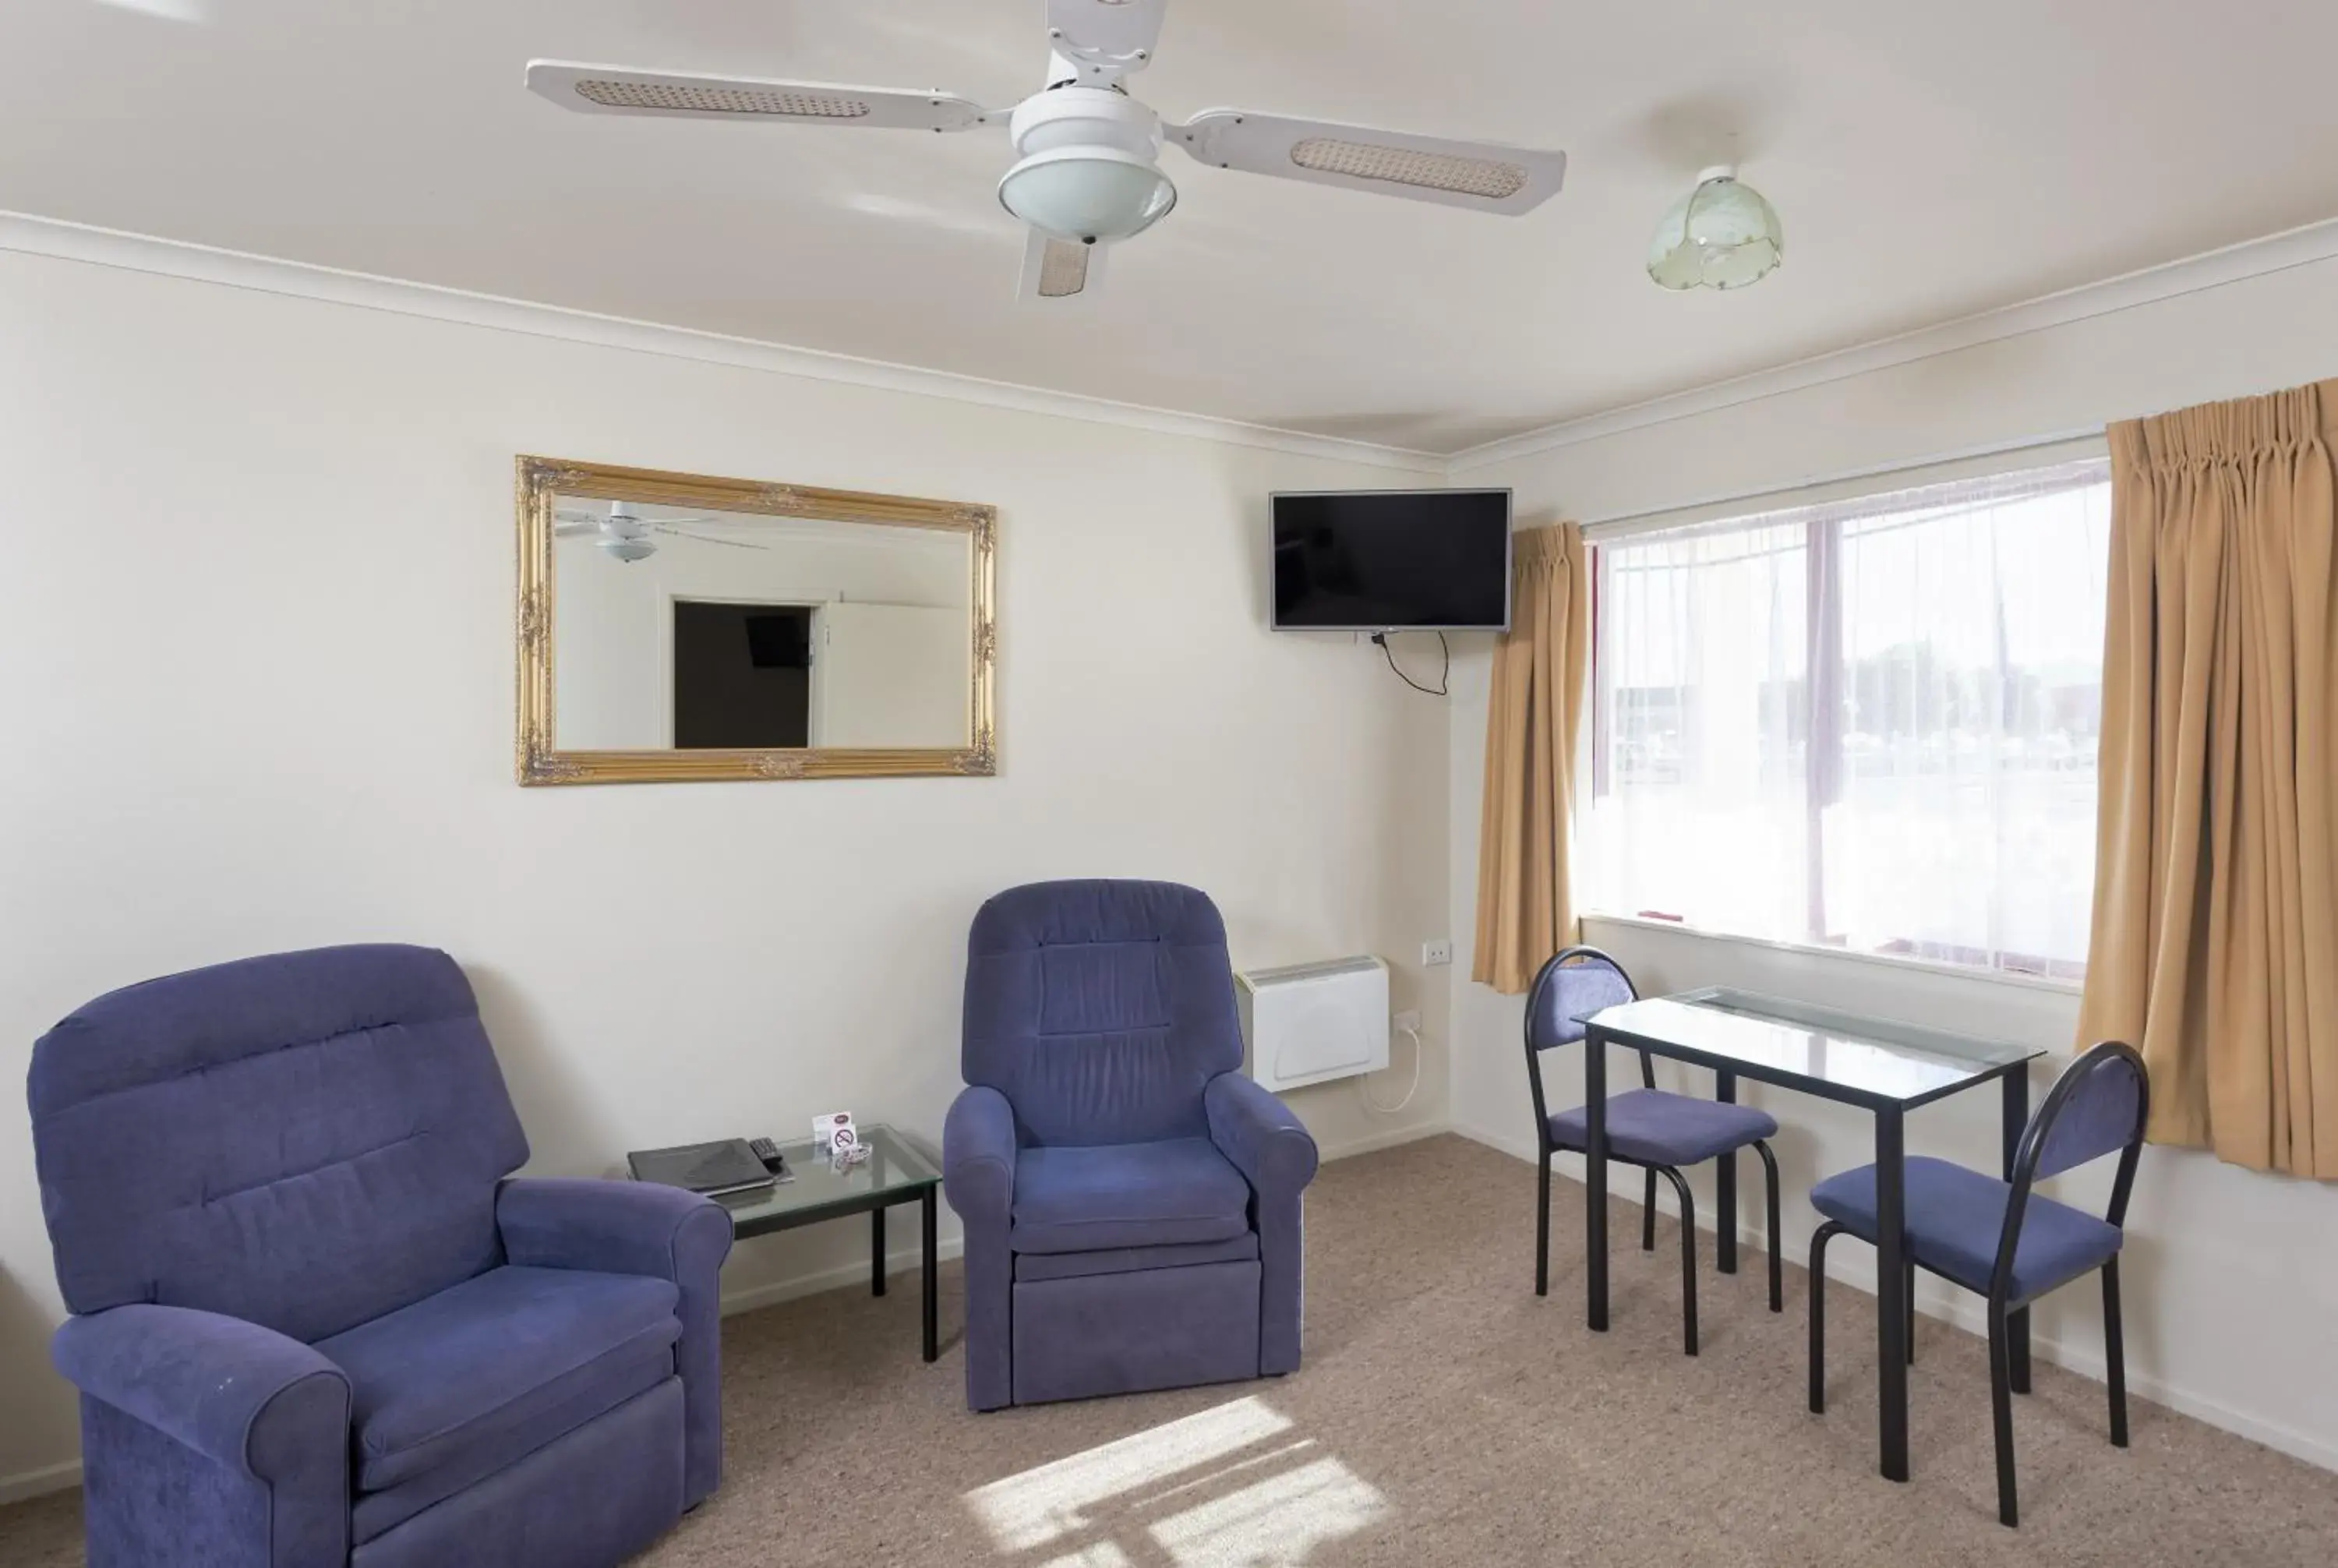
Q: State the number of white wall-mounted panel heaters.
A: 1